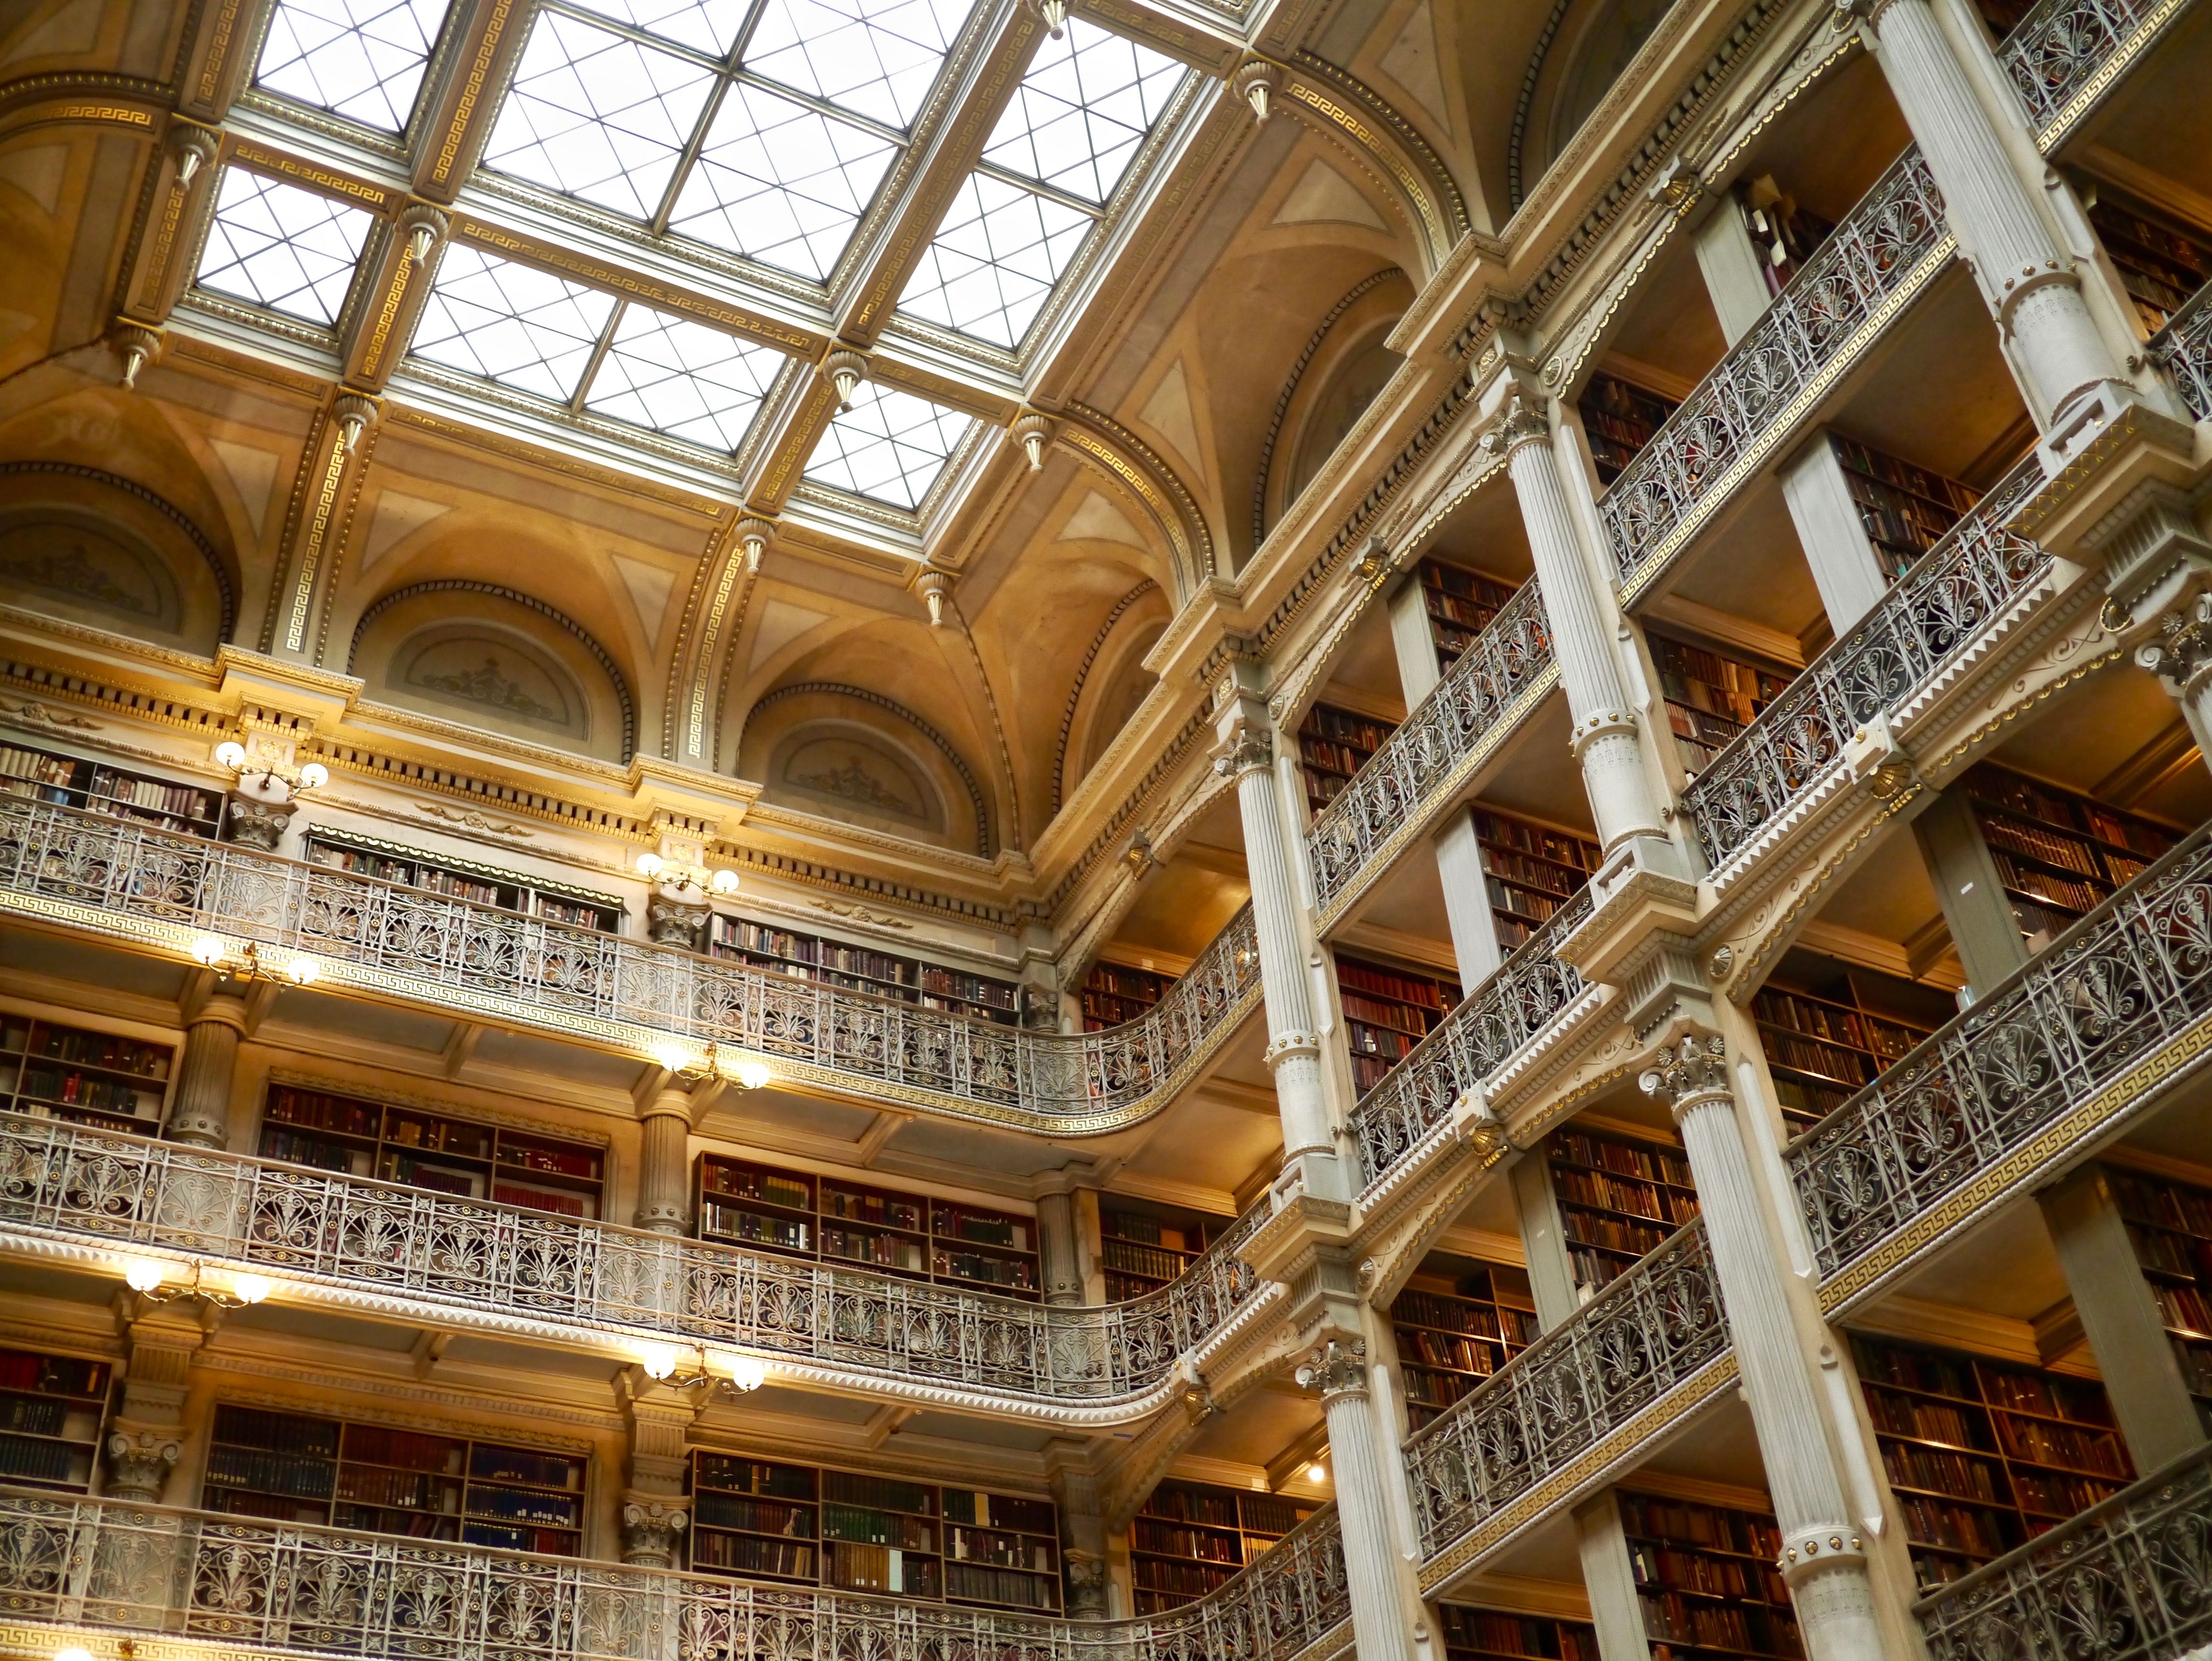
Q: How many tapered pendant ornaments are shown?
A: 10